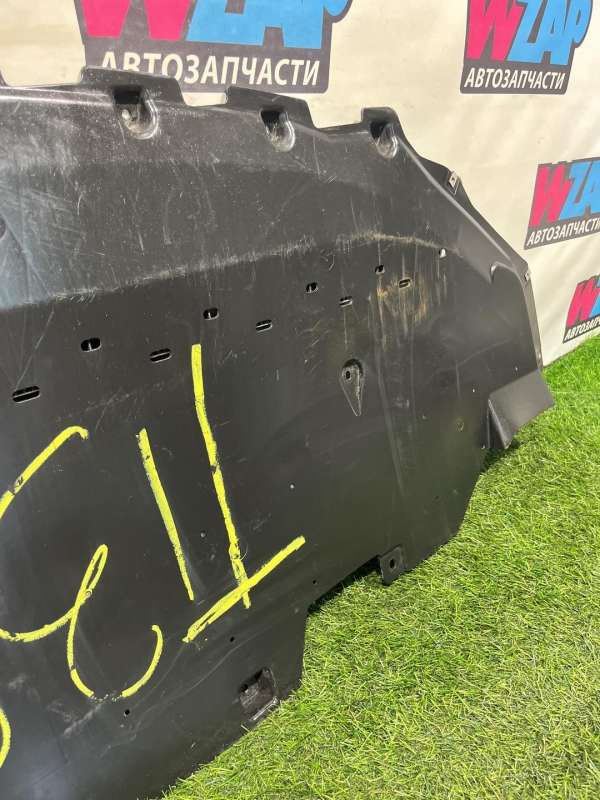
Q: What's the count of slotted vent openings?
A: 9